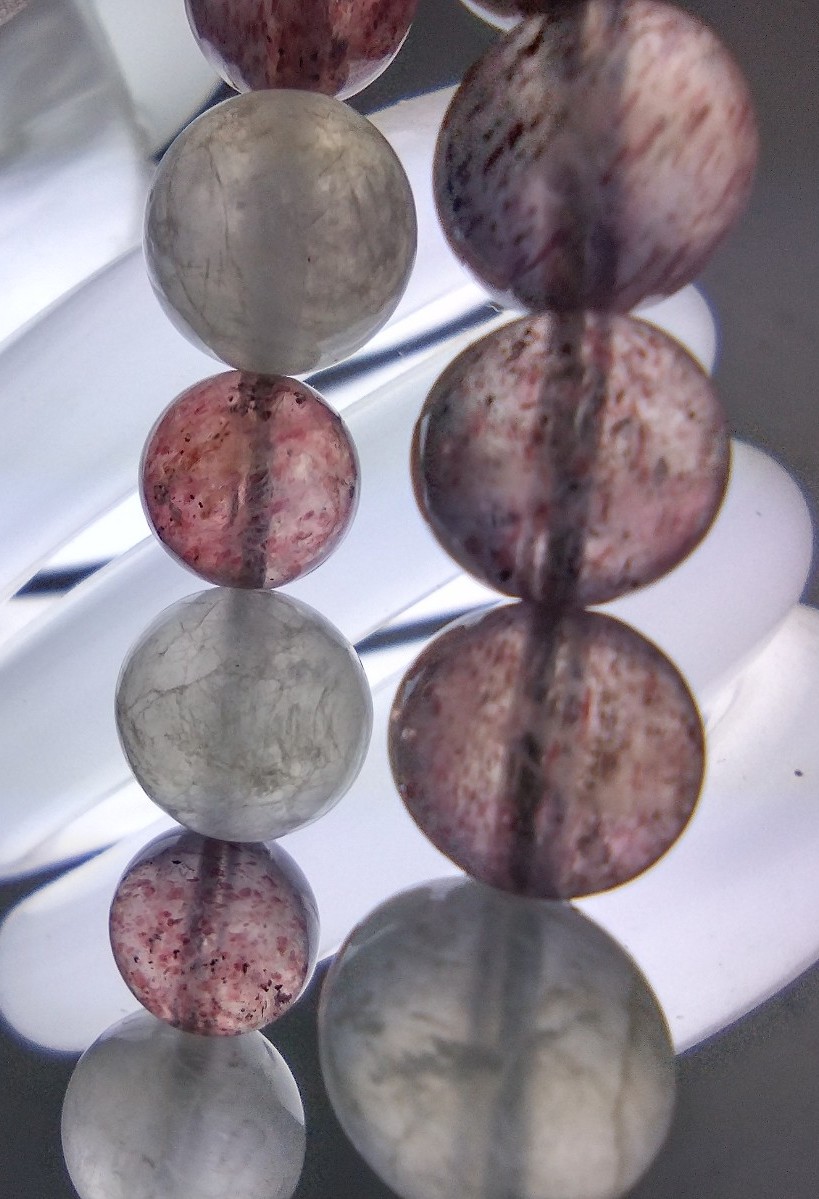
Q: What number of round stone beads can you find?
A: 11